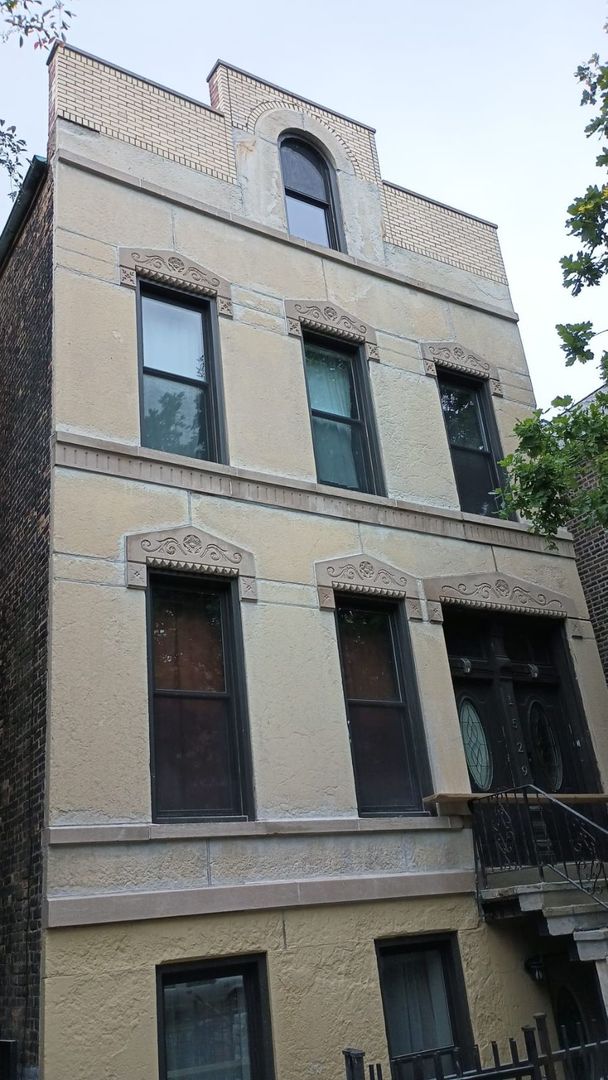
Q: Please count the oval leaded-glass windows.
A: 2